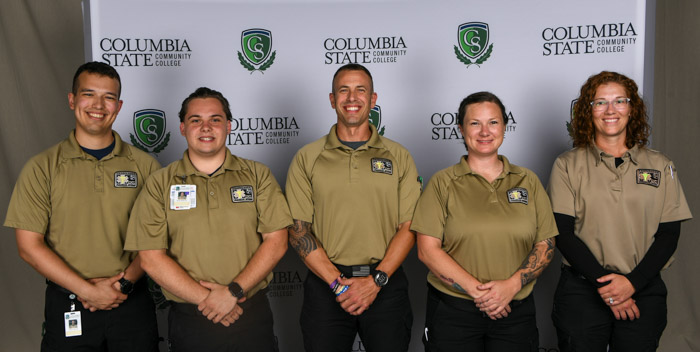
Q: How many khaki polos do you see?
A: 5